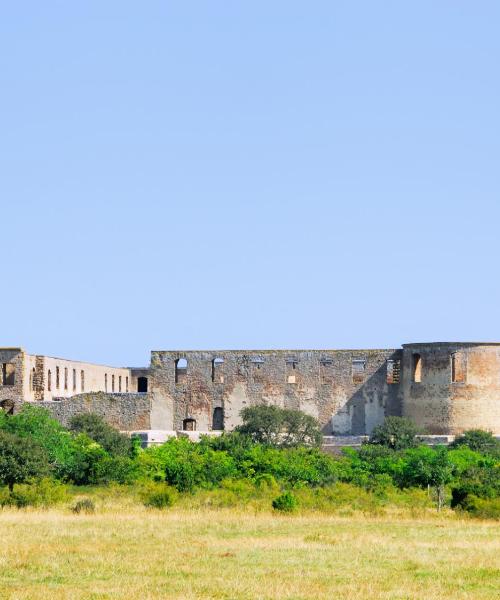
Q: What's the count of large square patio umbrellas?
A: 0